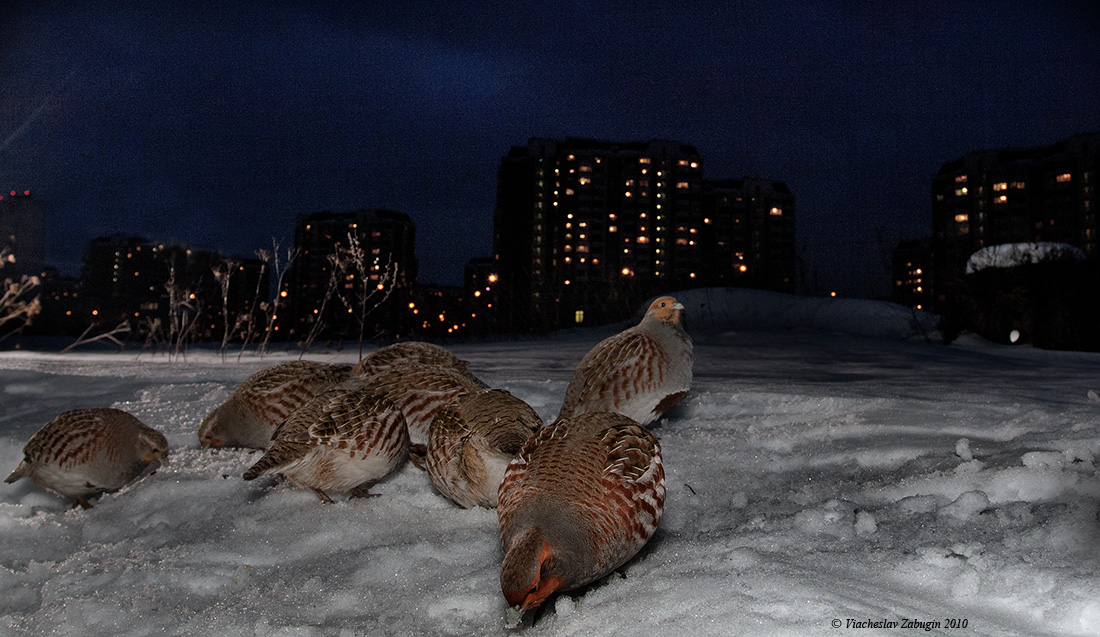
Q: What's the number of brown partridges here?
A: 8